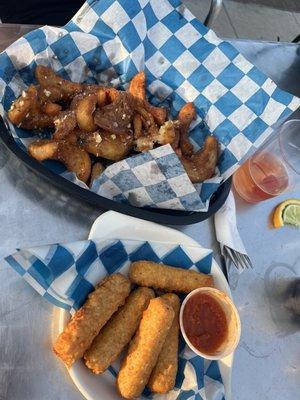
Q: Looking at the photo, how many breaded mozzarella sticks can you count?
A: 5